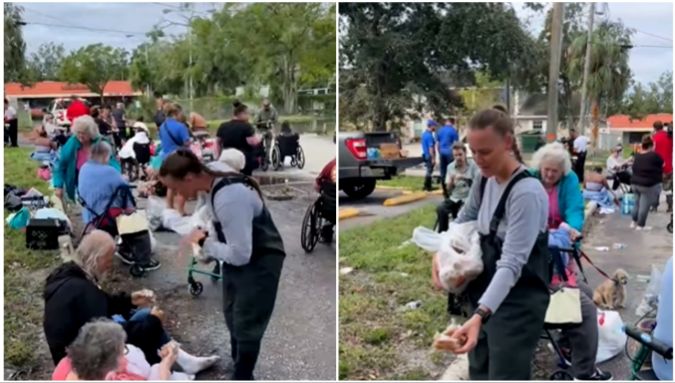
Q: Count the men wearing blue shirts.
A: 2